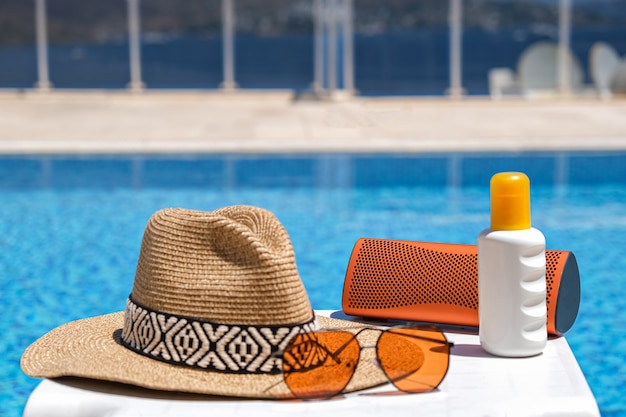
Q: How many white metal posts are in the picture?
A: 8